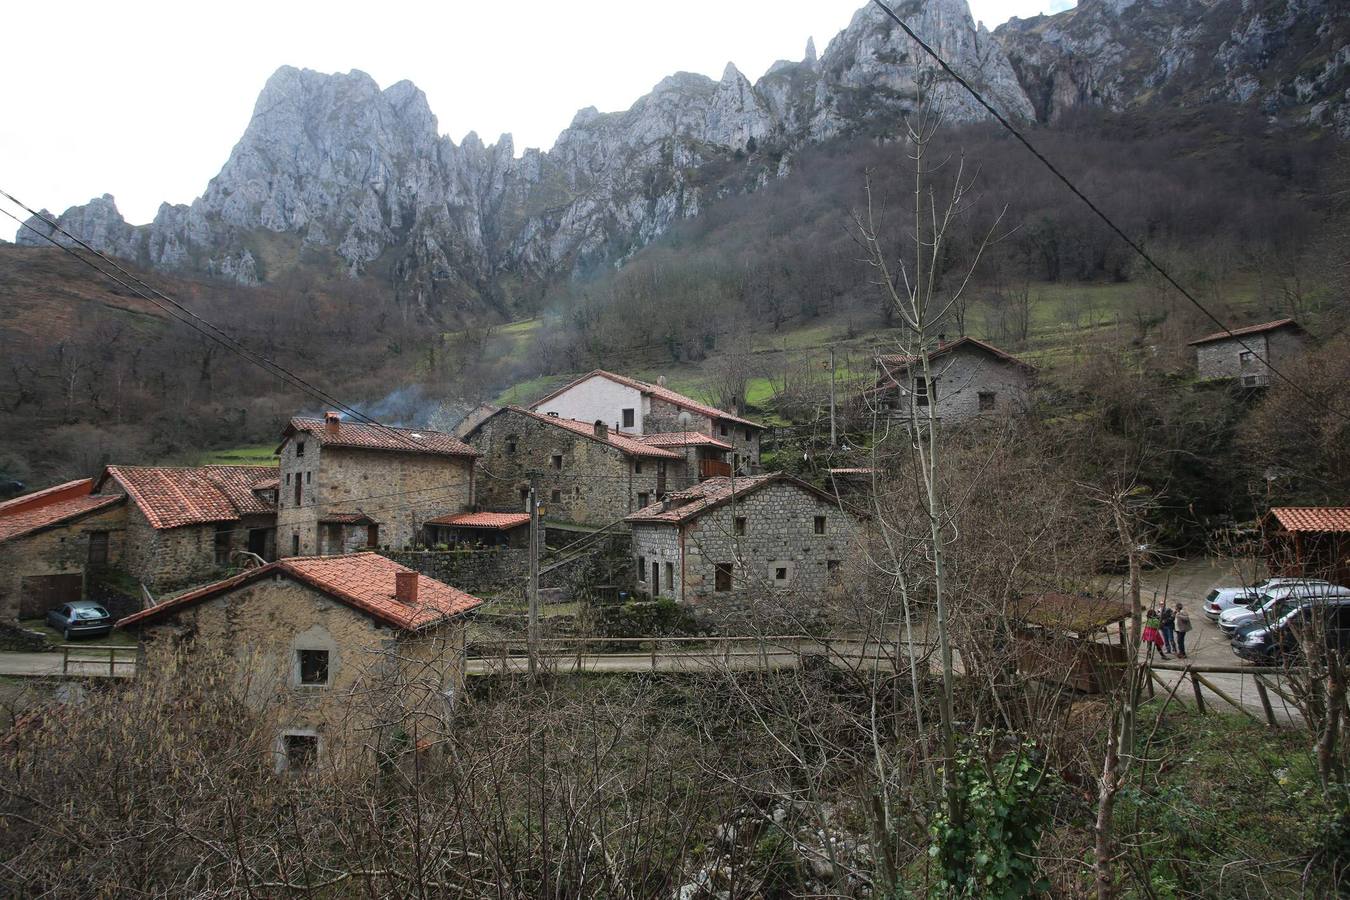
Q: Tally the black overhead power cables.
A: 3